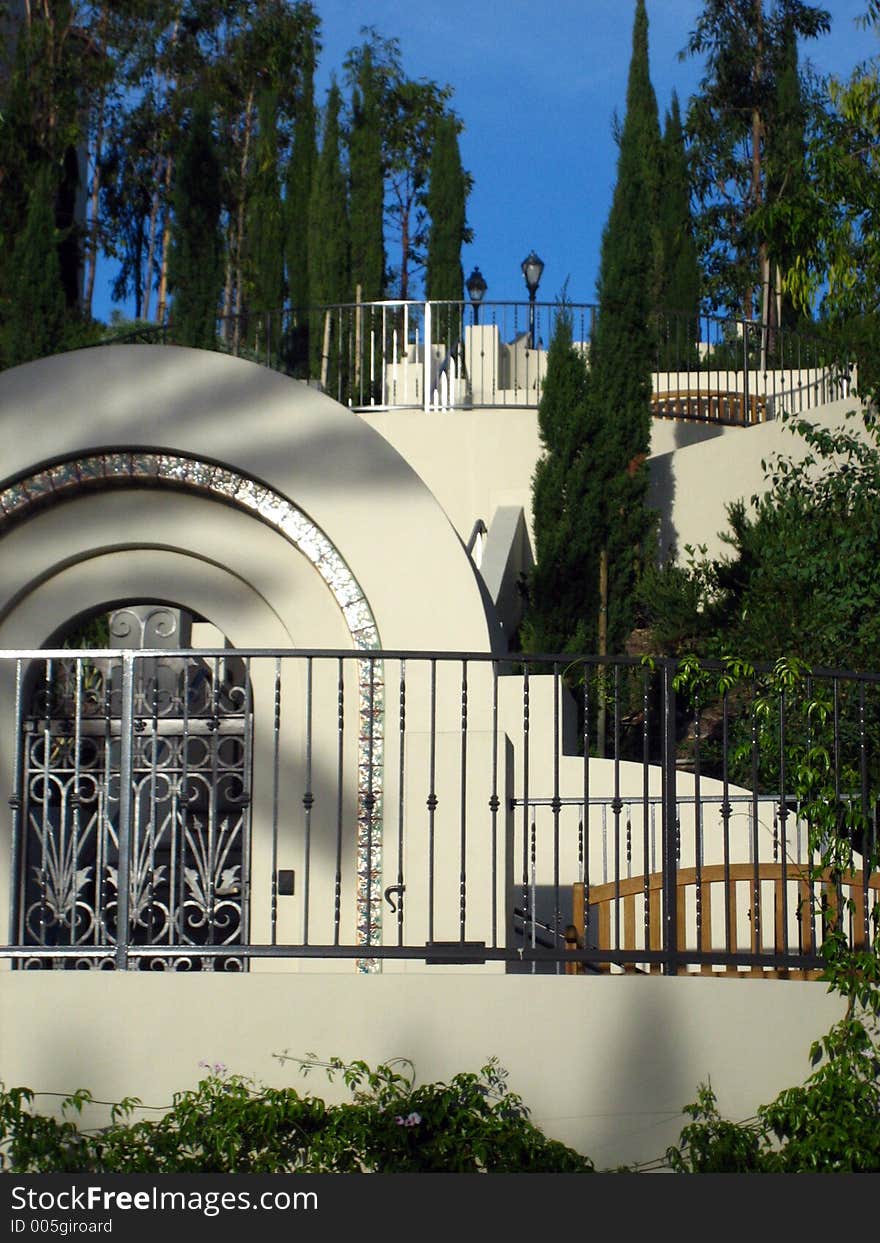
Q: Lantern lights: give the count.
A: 2